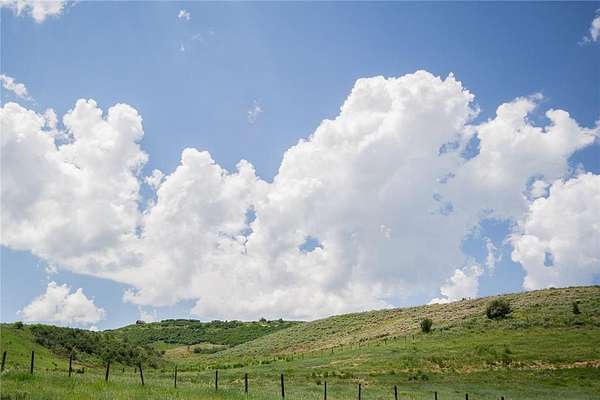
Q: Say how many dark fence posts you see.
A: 15